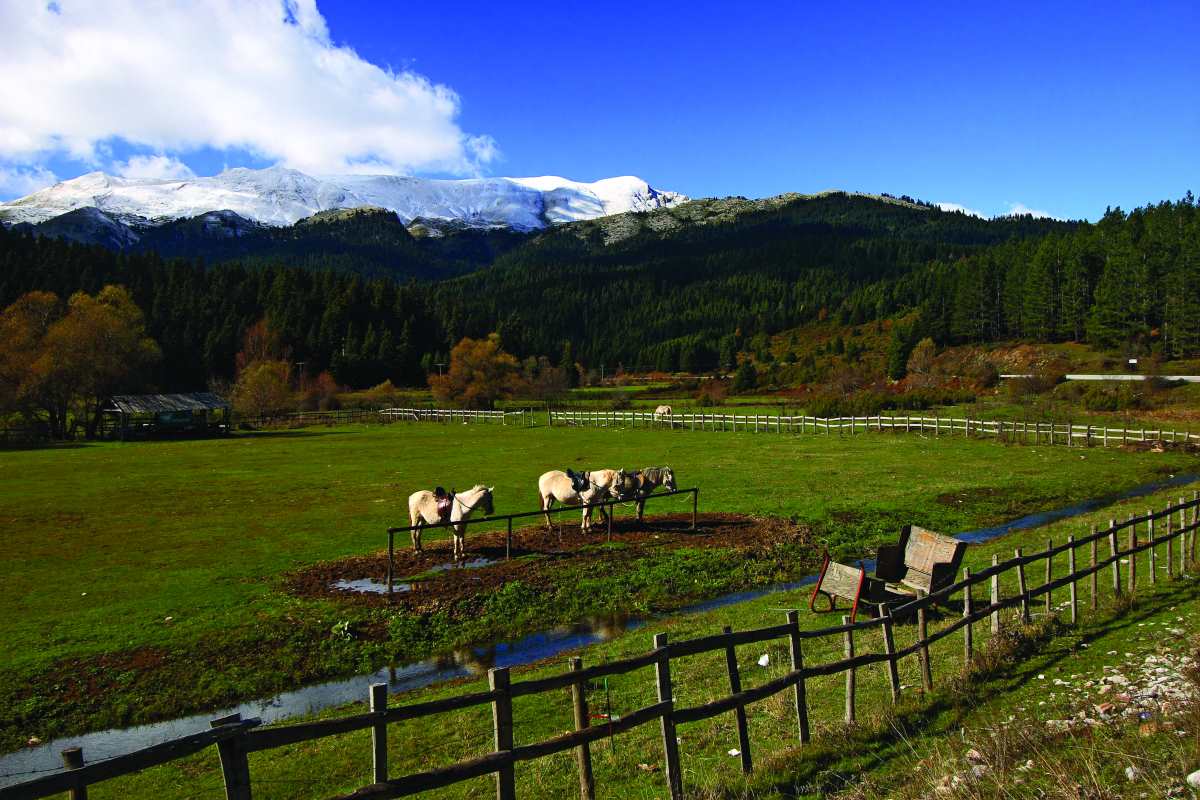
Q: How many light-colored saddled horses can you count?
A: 2